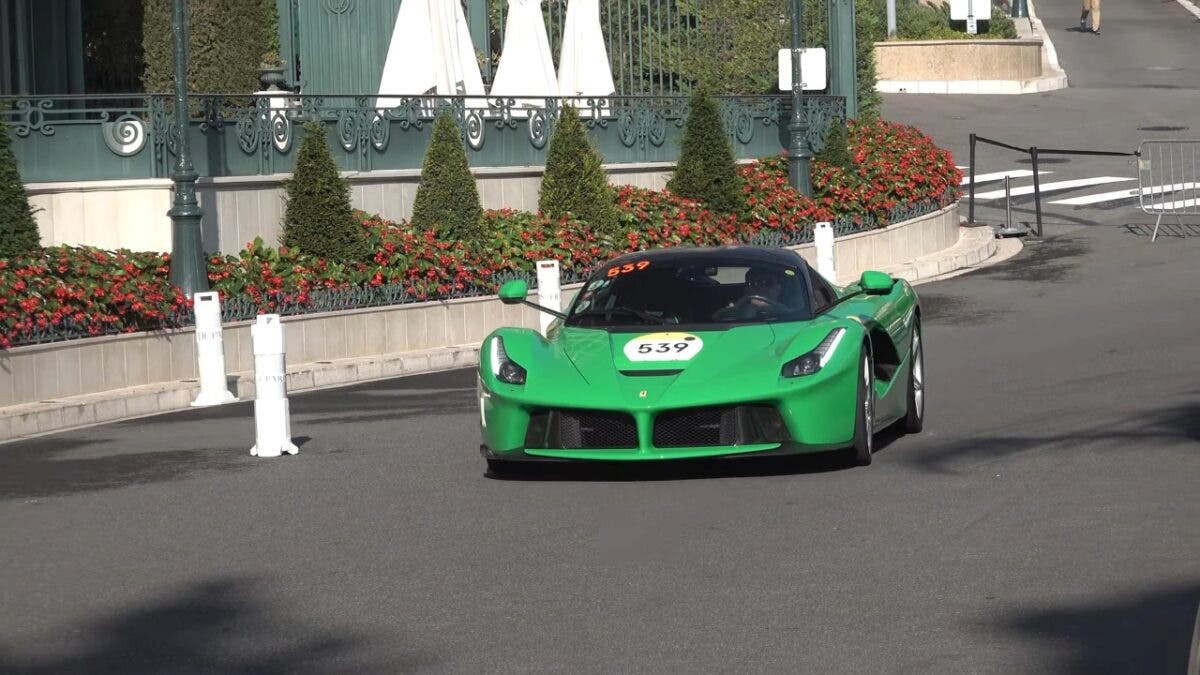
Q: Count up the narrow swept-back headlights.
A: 2